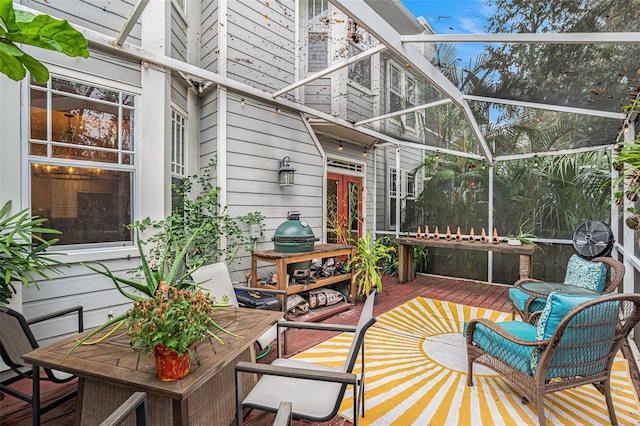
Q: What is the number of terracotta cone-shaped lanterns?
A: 8